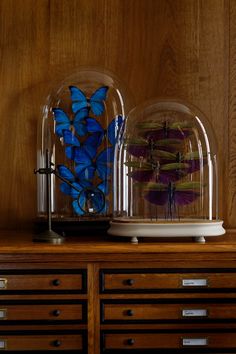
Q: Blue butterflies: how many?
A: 7